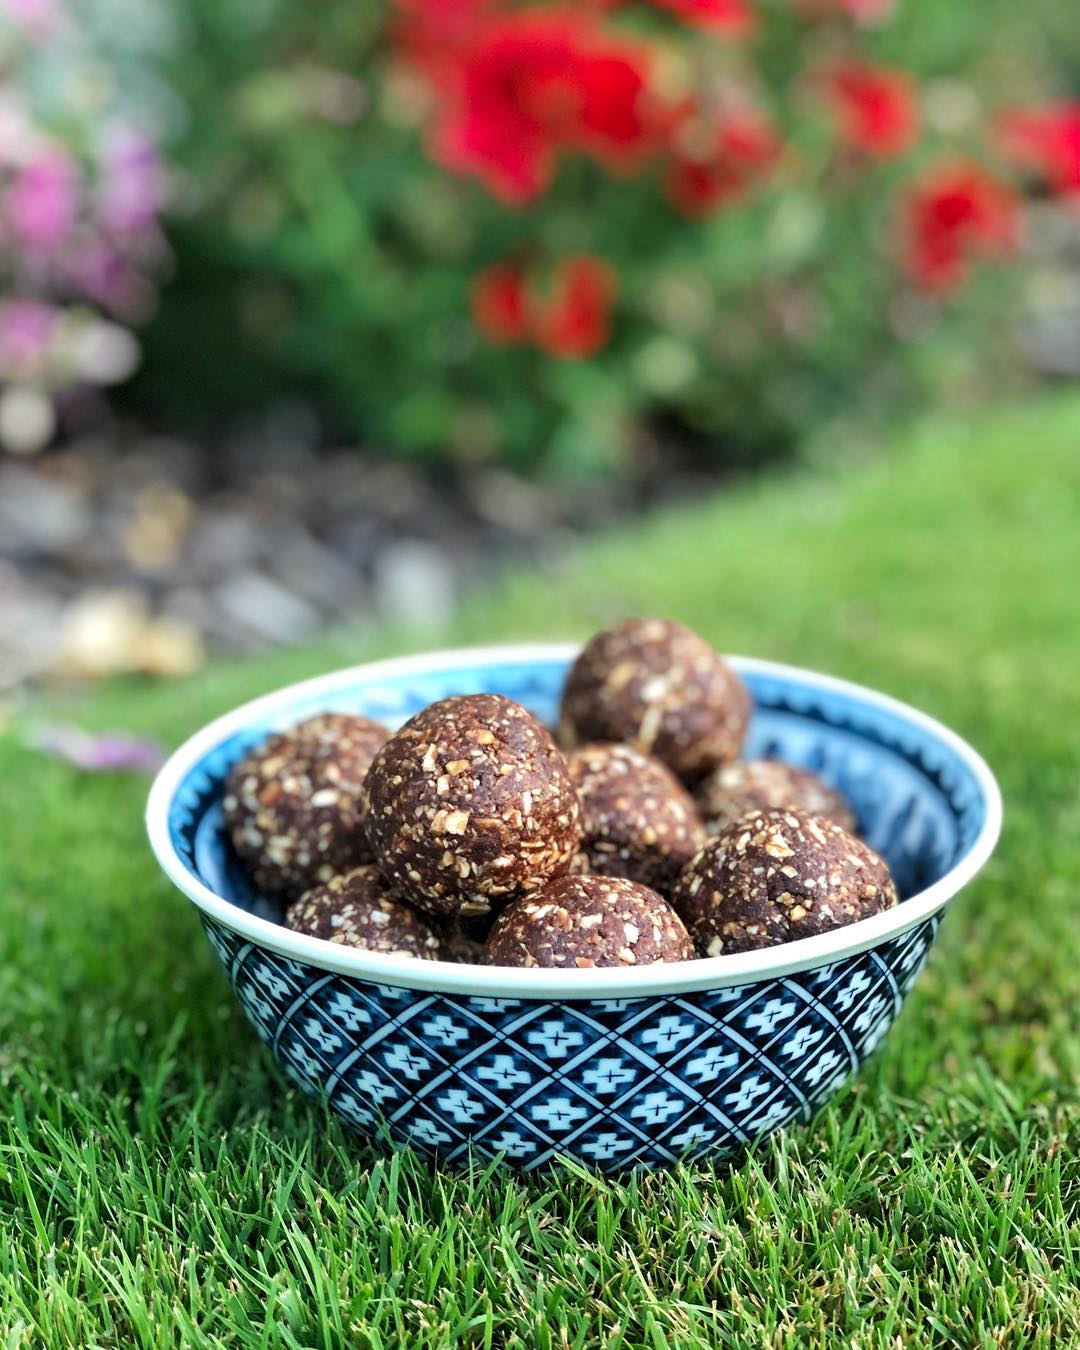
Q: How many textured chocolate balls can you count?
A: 8